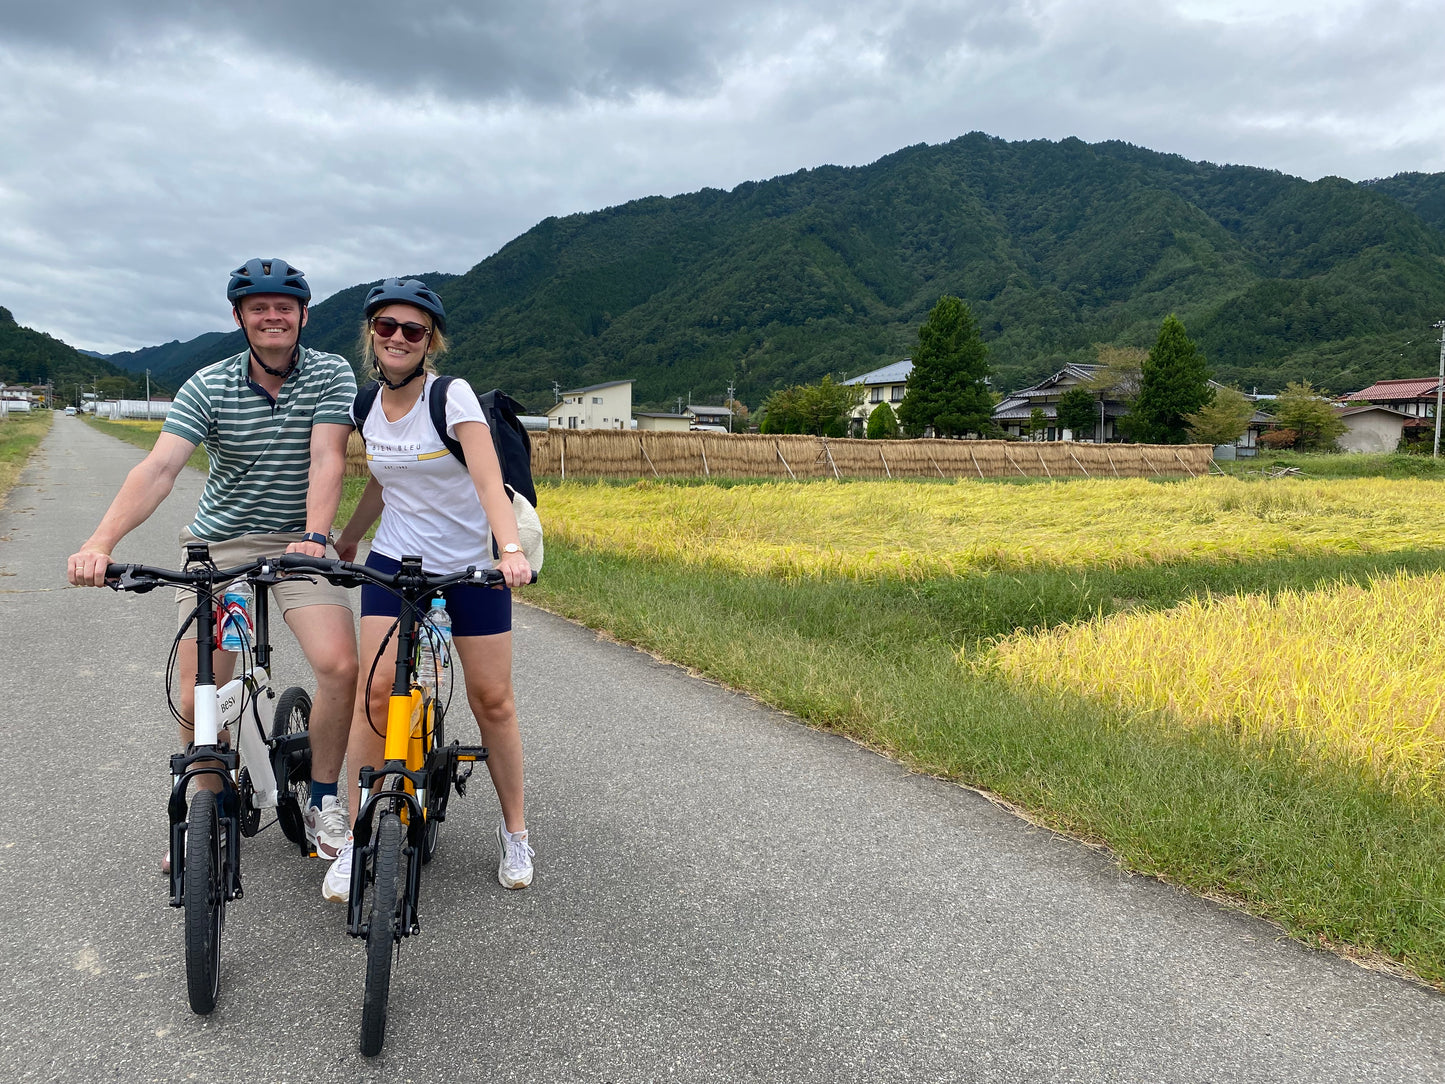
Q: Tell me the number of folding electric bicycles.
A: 2